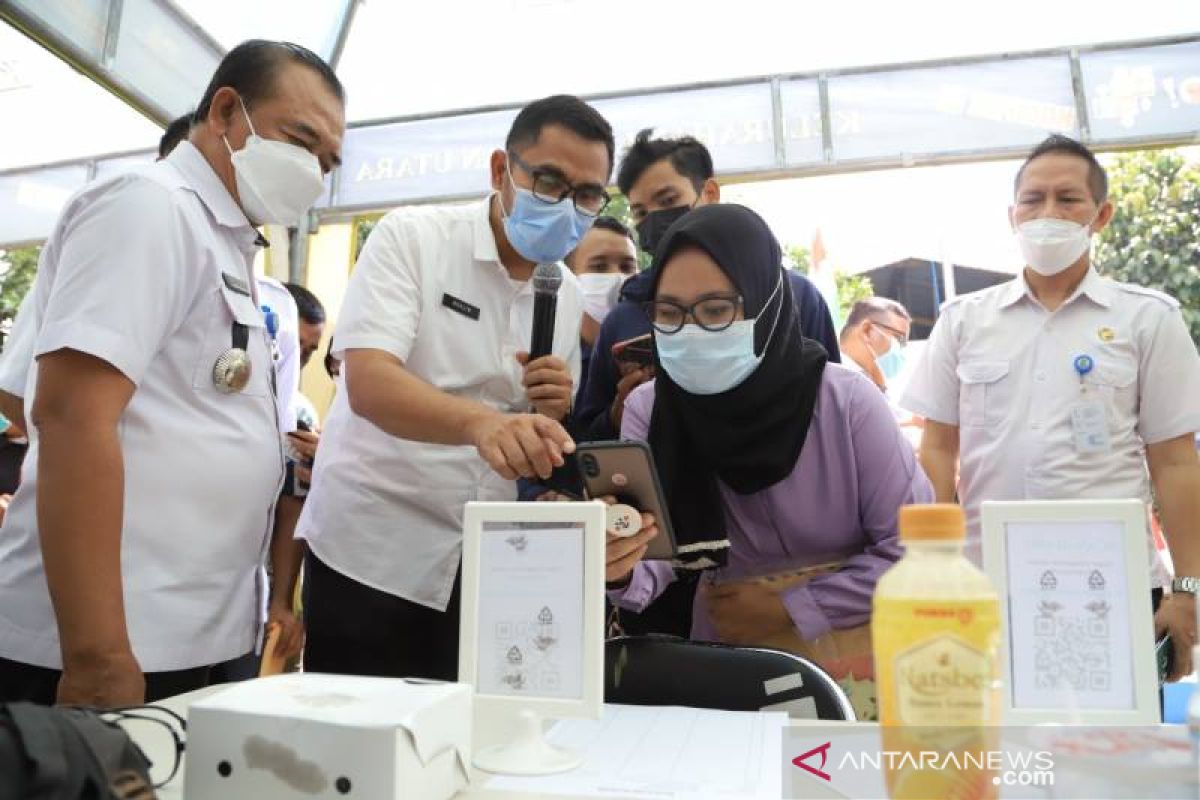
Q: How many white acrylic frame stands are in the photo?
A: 2